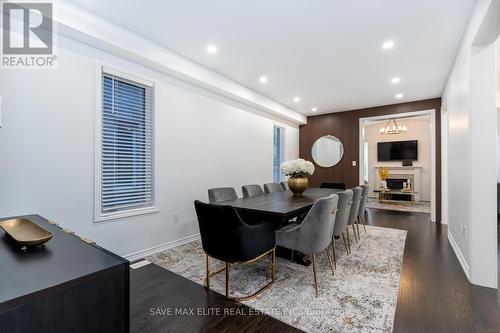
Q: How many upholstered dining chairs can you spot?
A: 10